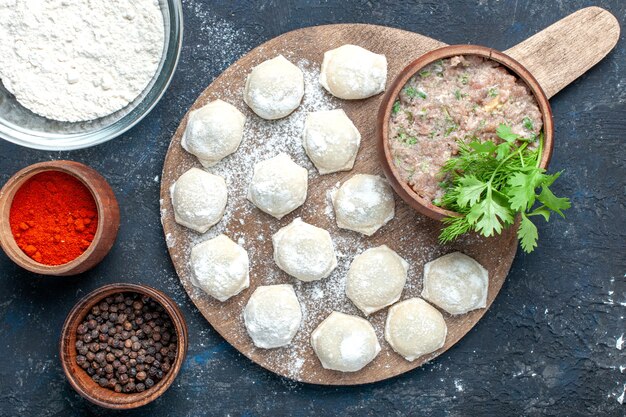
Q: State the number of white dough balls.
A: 14